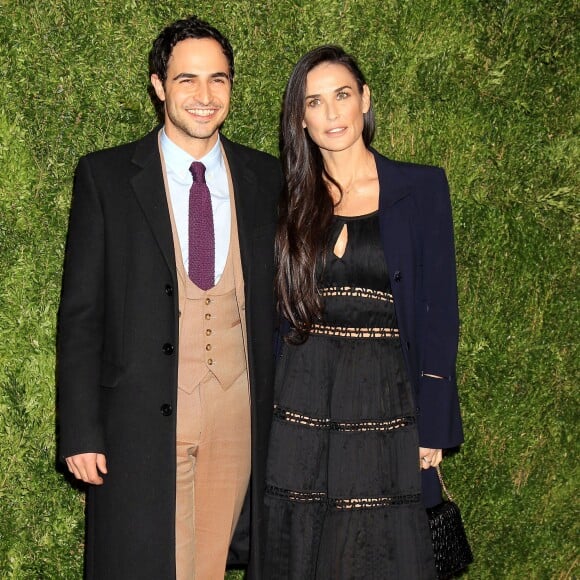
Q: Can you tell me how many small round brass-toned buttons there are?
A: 5